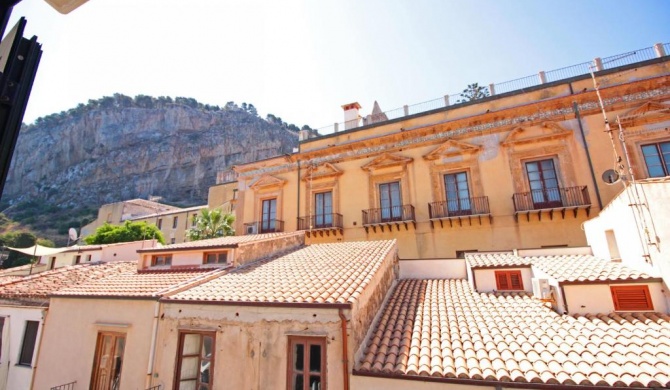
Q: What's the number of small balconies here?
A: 5